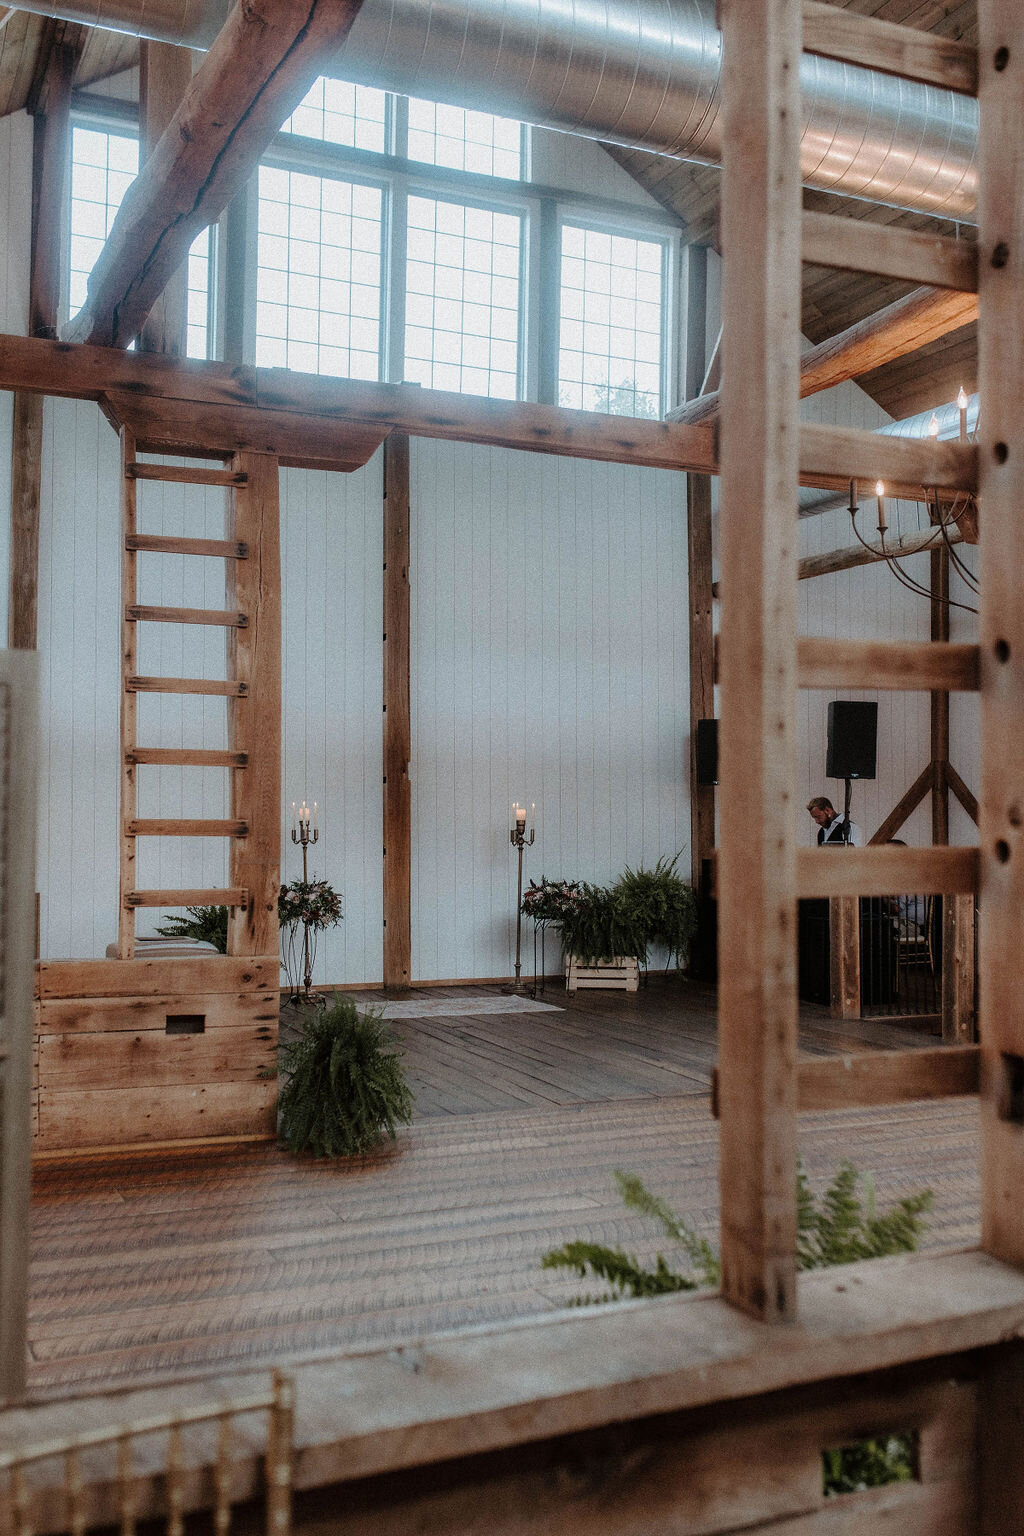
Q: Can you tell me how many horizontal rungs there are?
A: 13